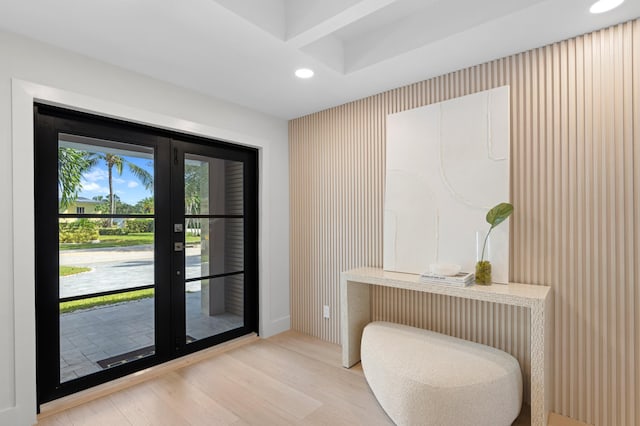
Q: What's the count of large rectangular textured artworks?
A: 1